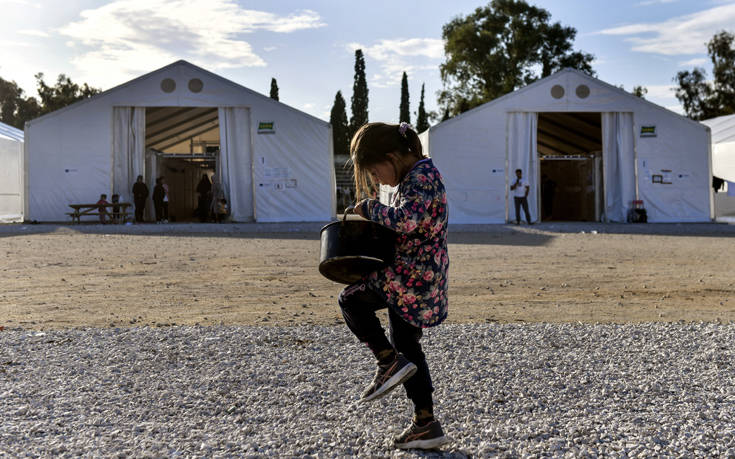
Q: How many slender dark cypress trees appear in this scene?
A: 5